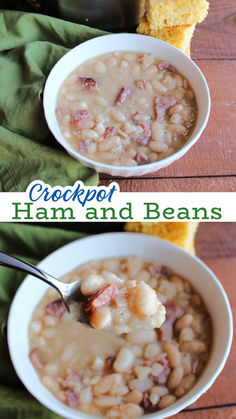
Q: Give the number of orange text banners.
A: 0